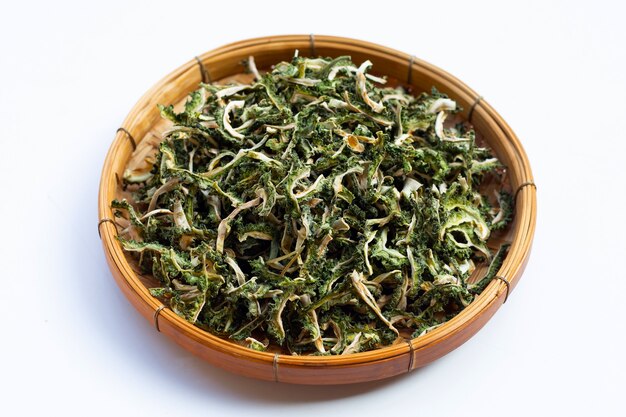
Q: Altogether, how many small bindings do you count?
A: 11